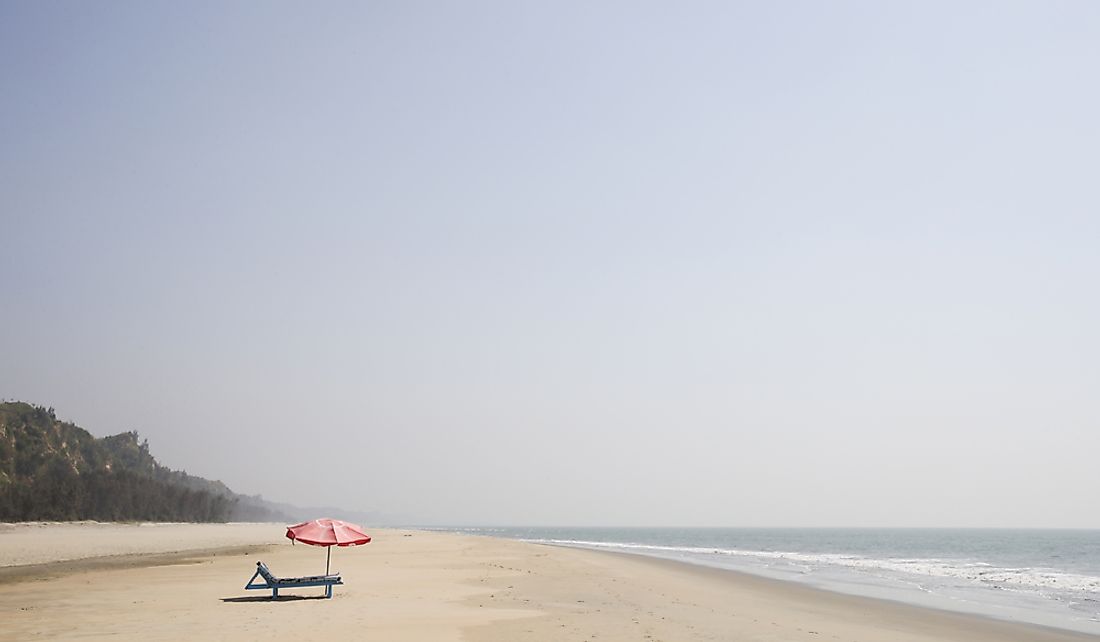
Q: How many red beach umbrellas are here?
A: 1